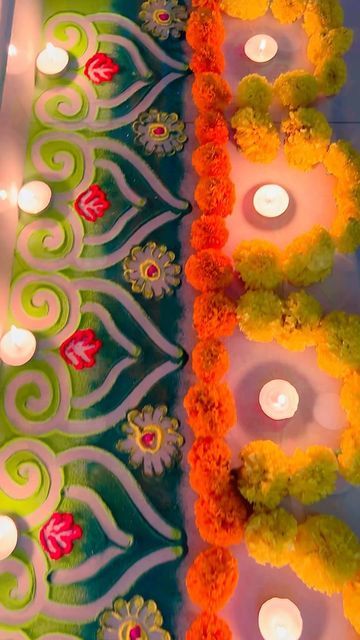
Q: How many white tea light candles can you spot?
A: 8